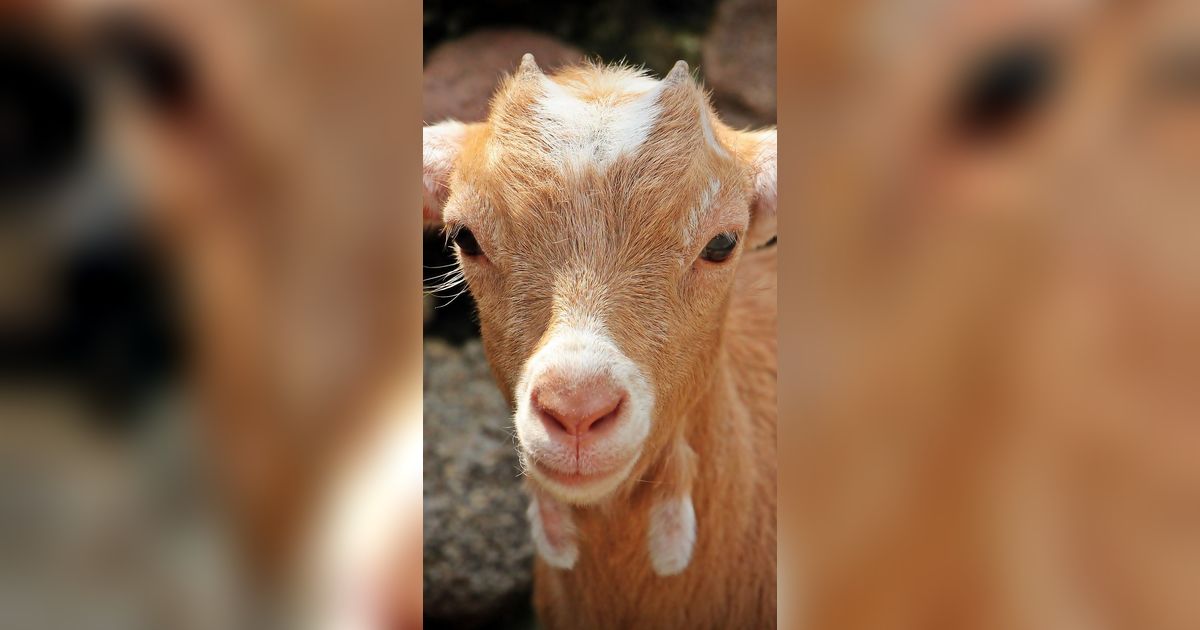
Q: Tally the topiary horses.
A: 0